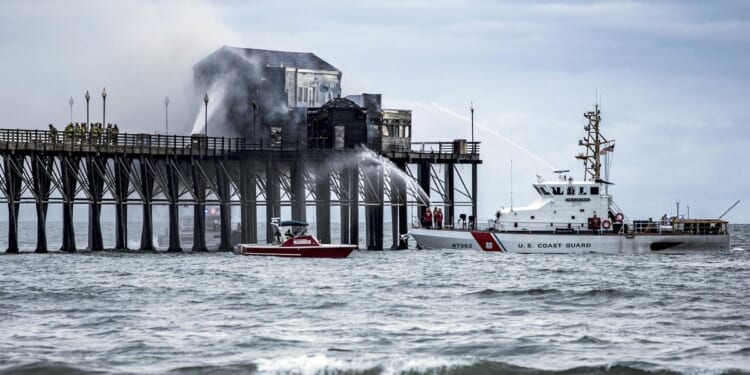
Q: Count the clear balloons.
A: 0